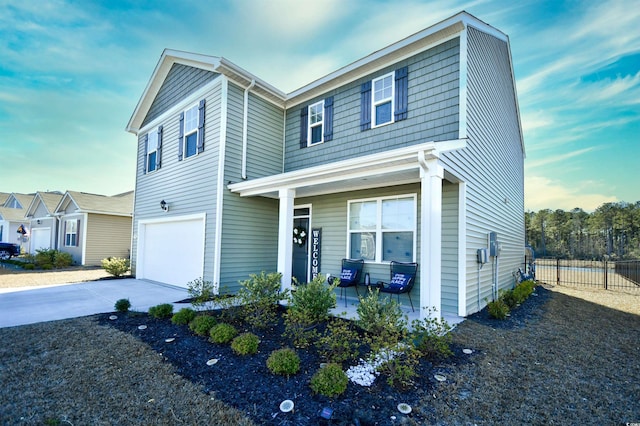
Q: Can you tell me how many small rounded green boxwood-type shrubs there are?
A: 8